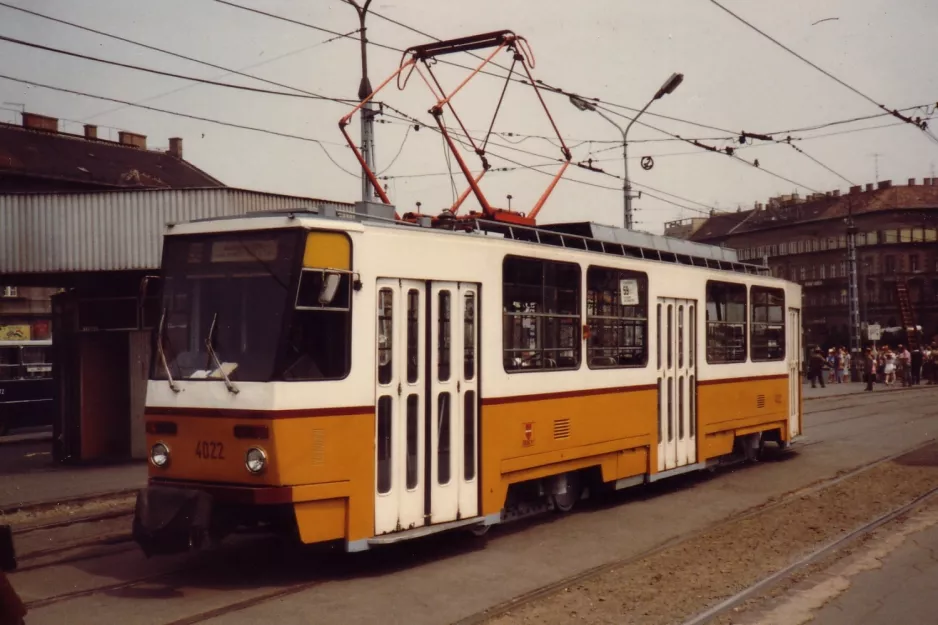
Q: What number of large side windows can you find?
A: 4